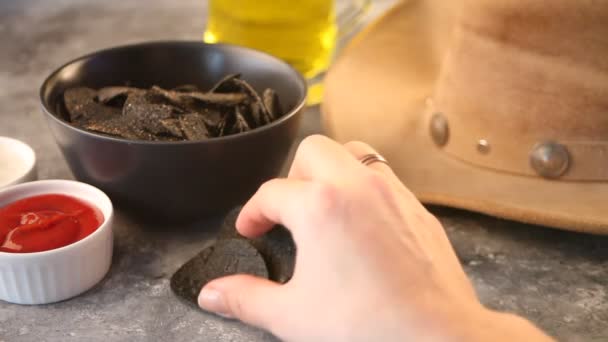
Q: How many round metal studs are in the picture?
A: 3